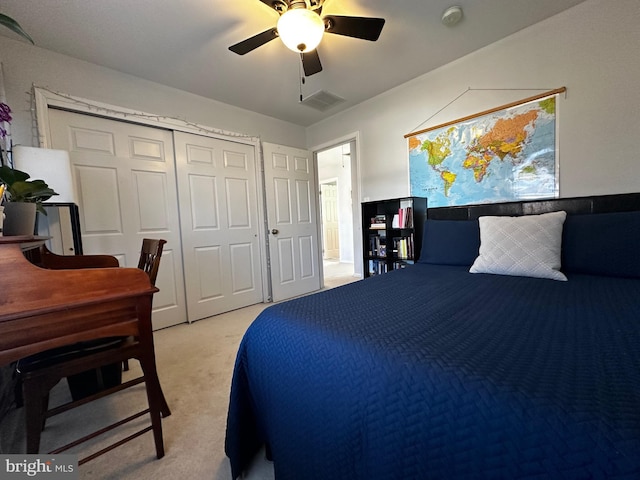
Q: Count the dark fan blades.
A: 5